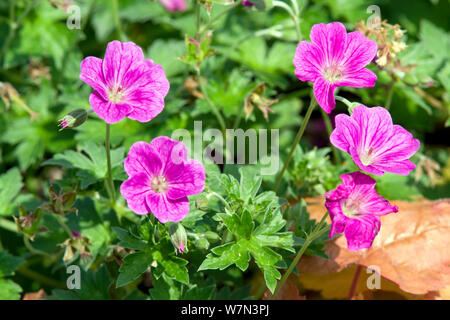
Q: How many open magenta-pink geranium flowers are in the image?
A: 5